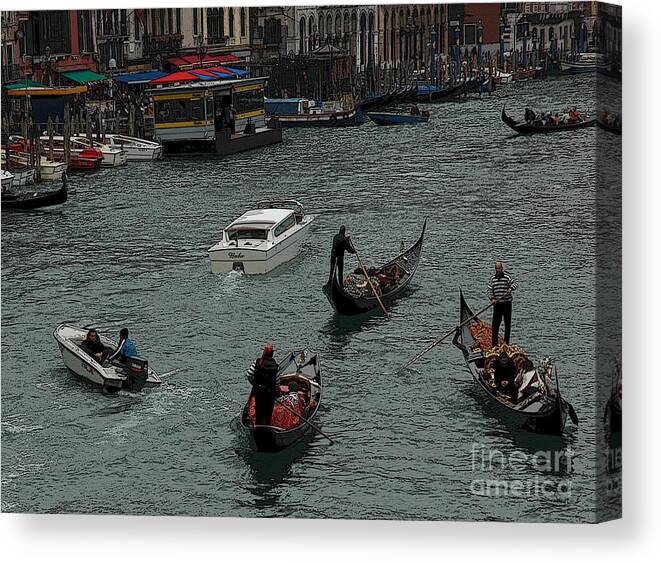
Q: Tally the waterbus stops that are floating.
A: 1